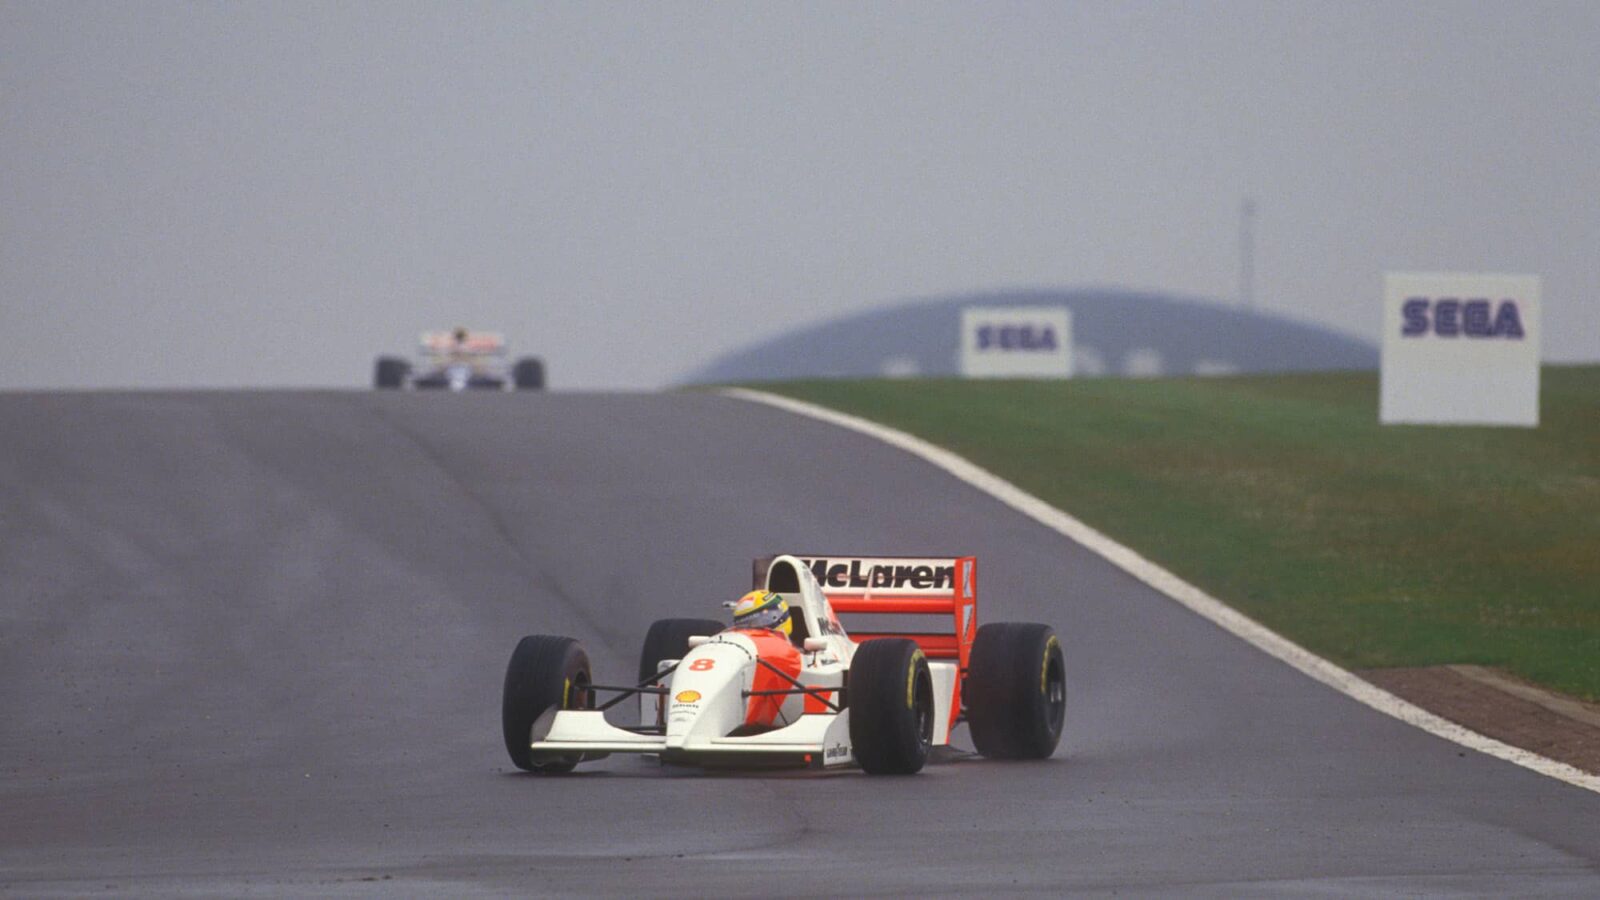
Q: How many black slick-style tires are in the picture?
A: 6